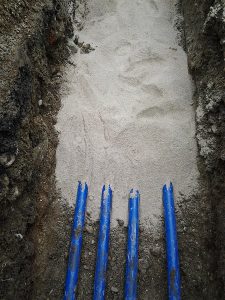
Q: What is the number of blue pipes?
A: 4